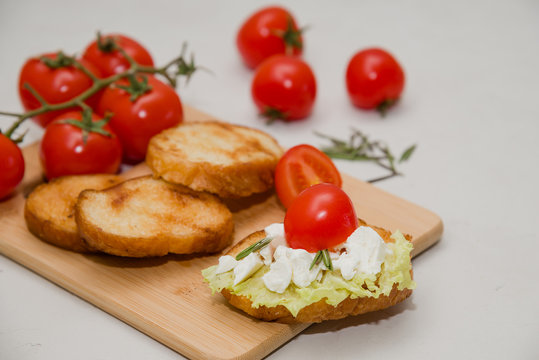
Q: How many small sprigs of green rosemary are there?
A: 2